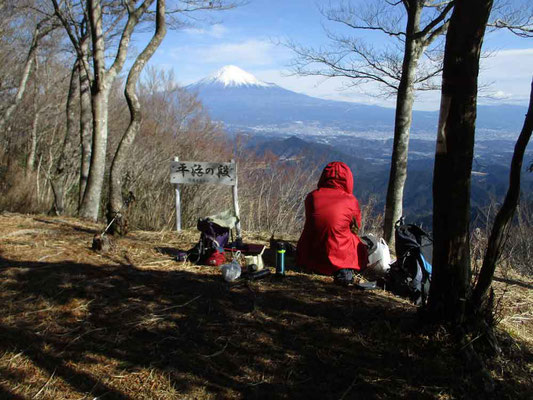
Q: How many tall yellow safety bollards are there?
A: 0